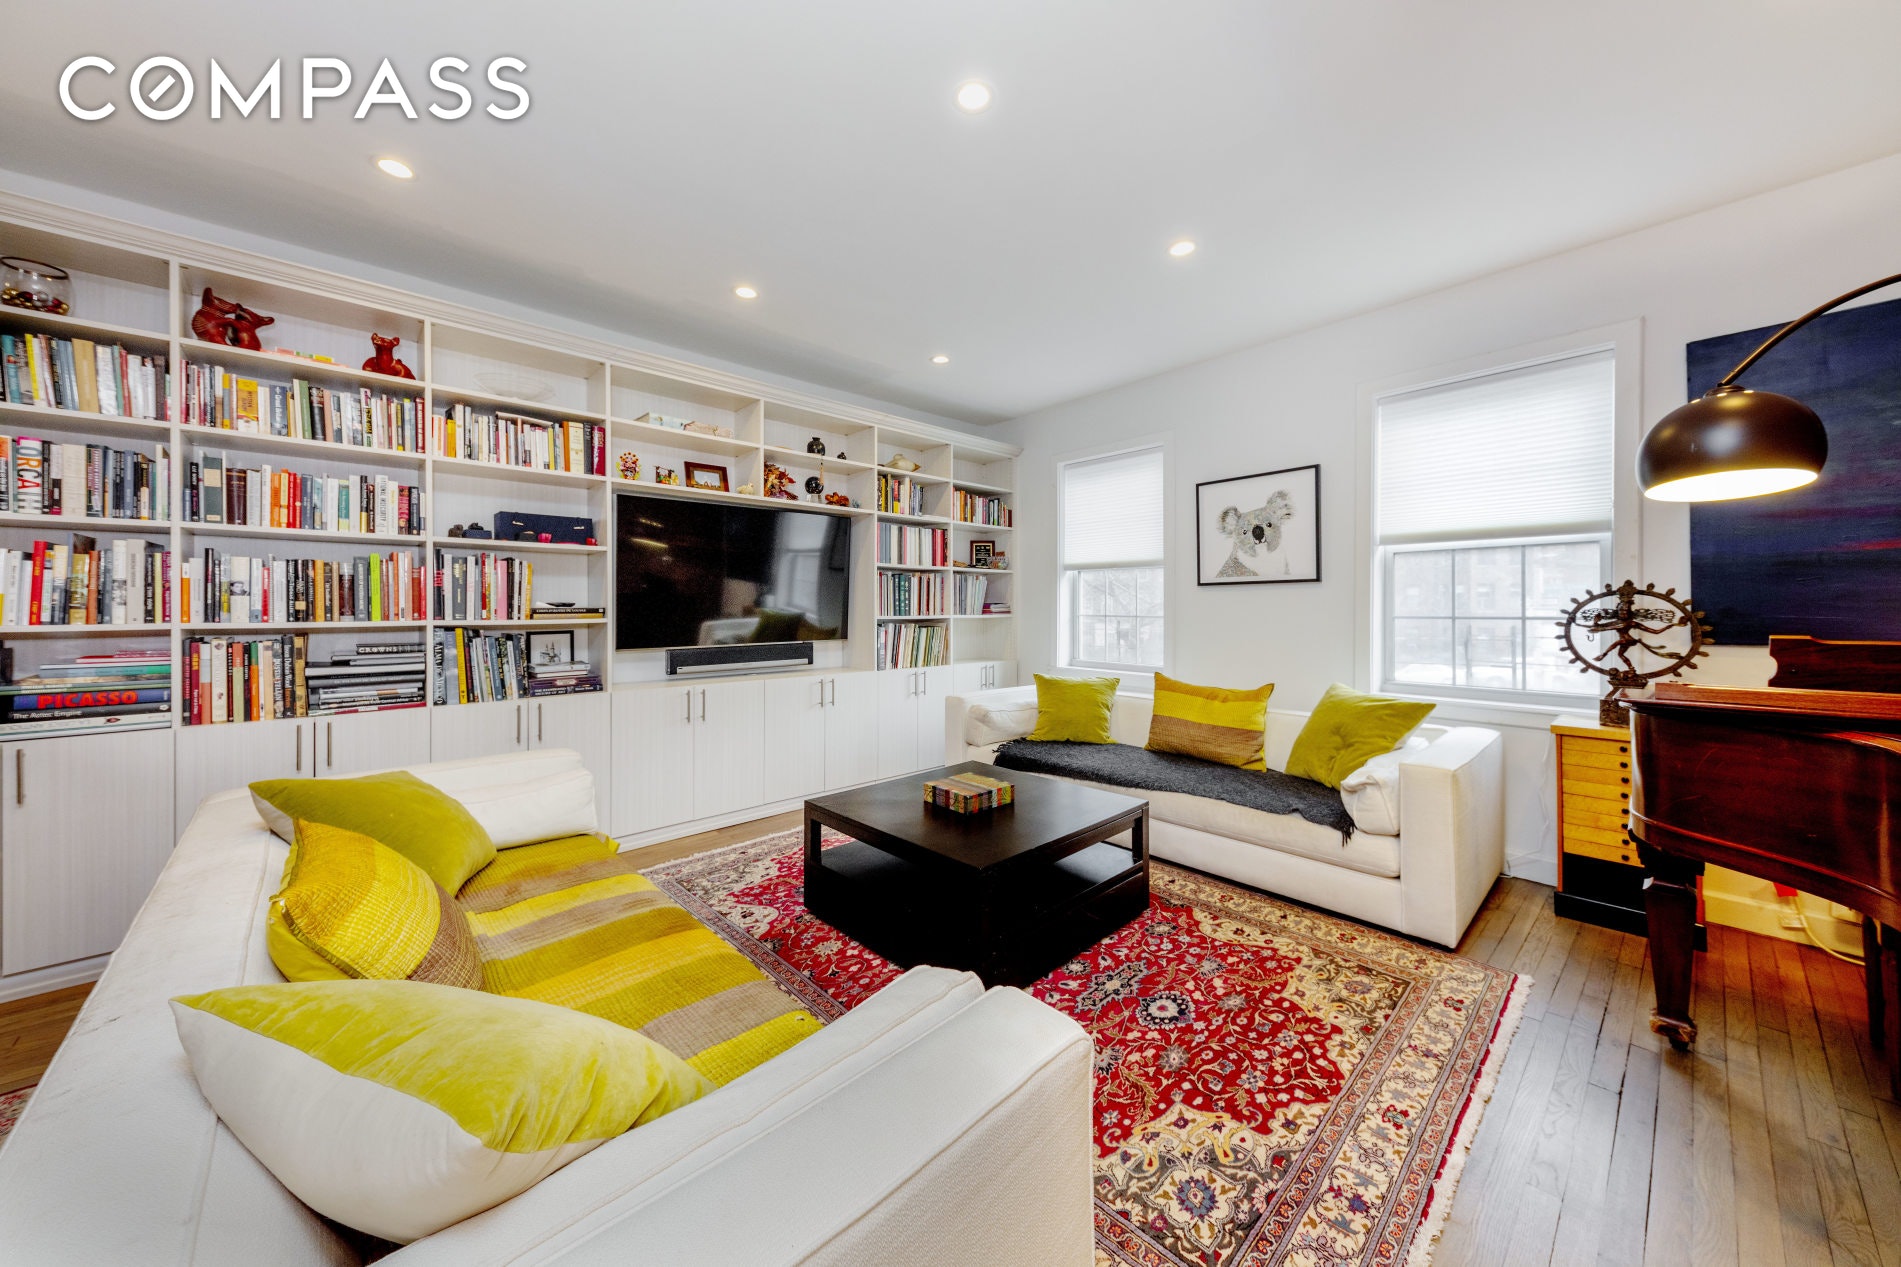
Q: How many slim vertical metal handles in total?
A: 13